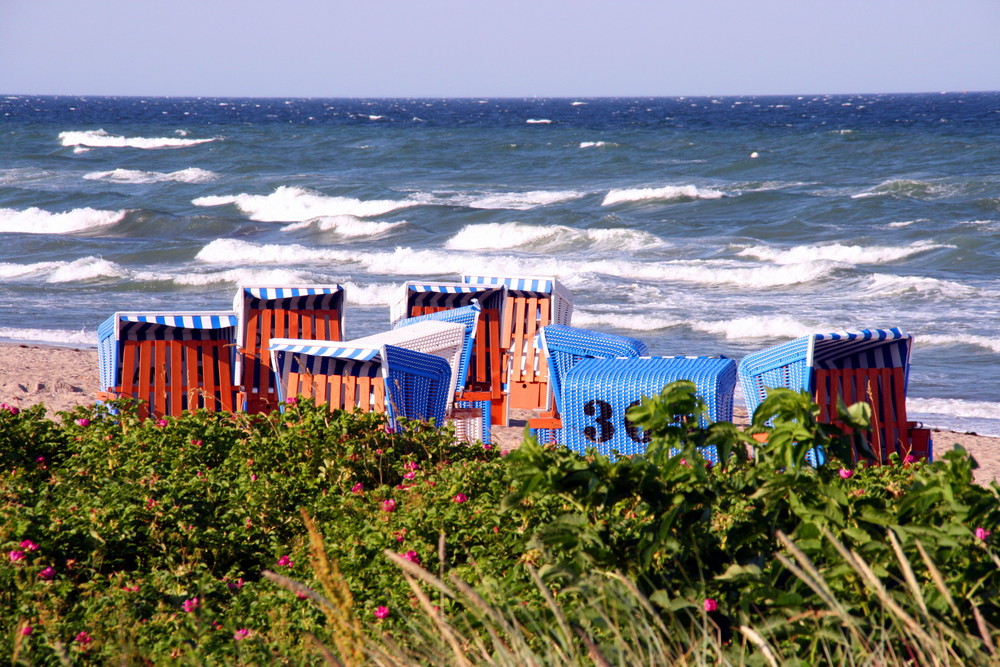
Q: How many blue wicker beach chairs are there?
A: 6